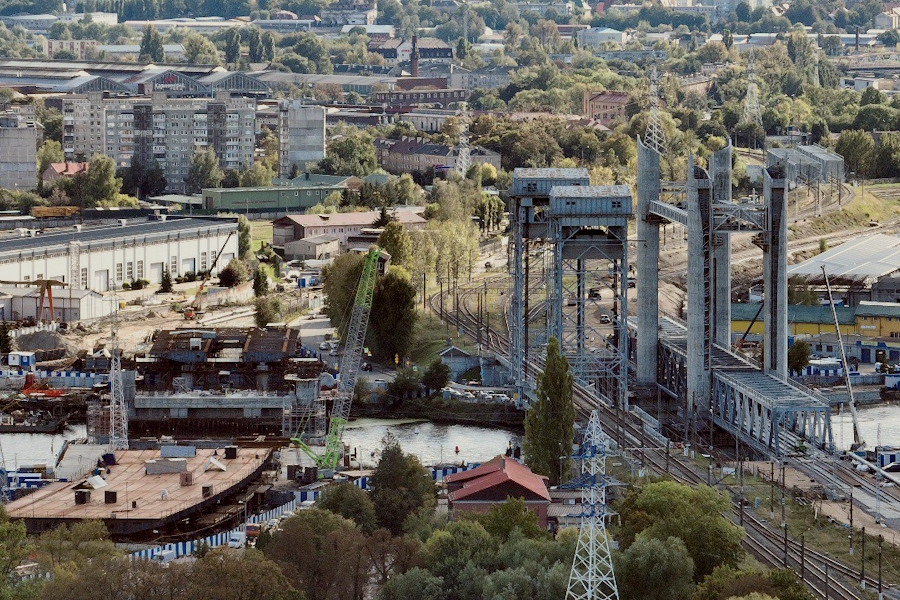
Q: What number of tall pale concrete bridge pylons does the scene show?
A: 4